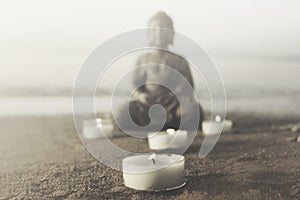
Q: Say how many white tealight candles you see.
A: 4